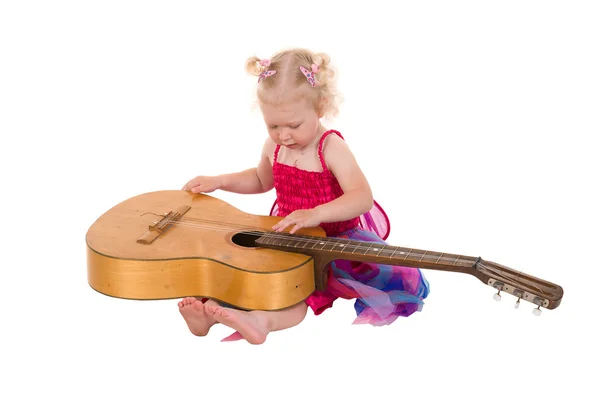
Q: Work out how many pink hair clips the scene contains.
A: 2